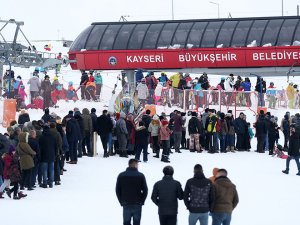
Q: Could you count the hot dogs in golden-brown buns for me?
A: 0